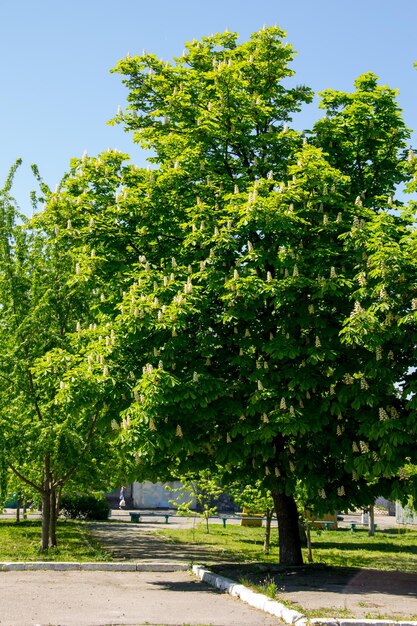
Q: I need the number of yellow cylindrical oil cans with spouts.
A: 0